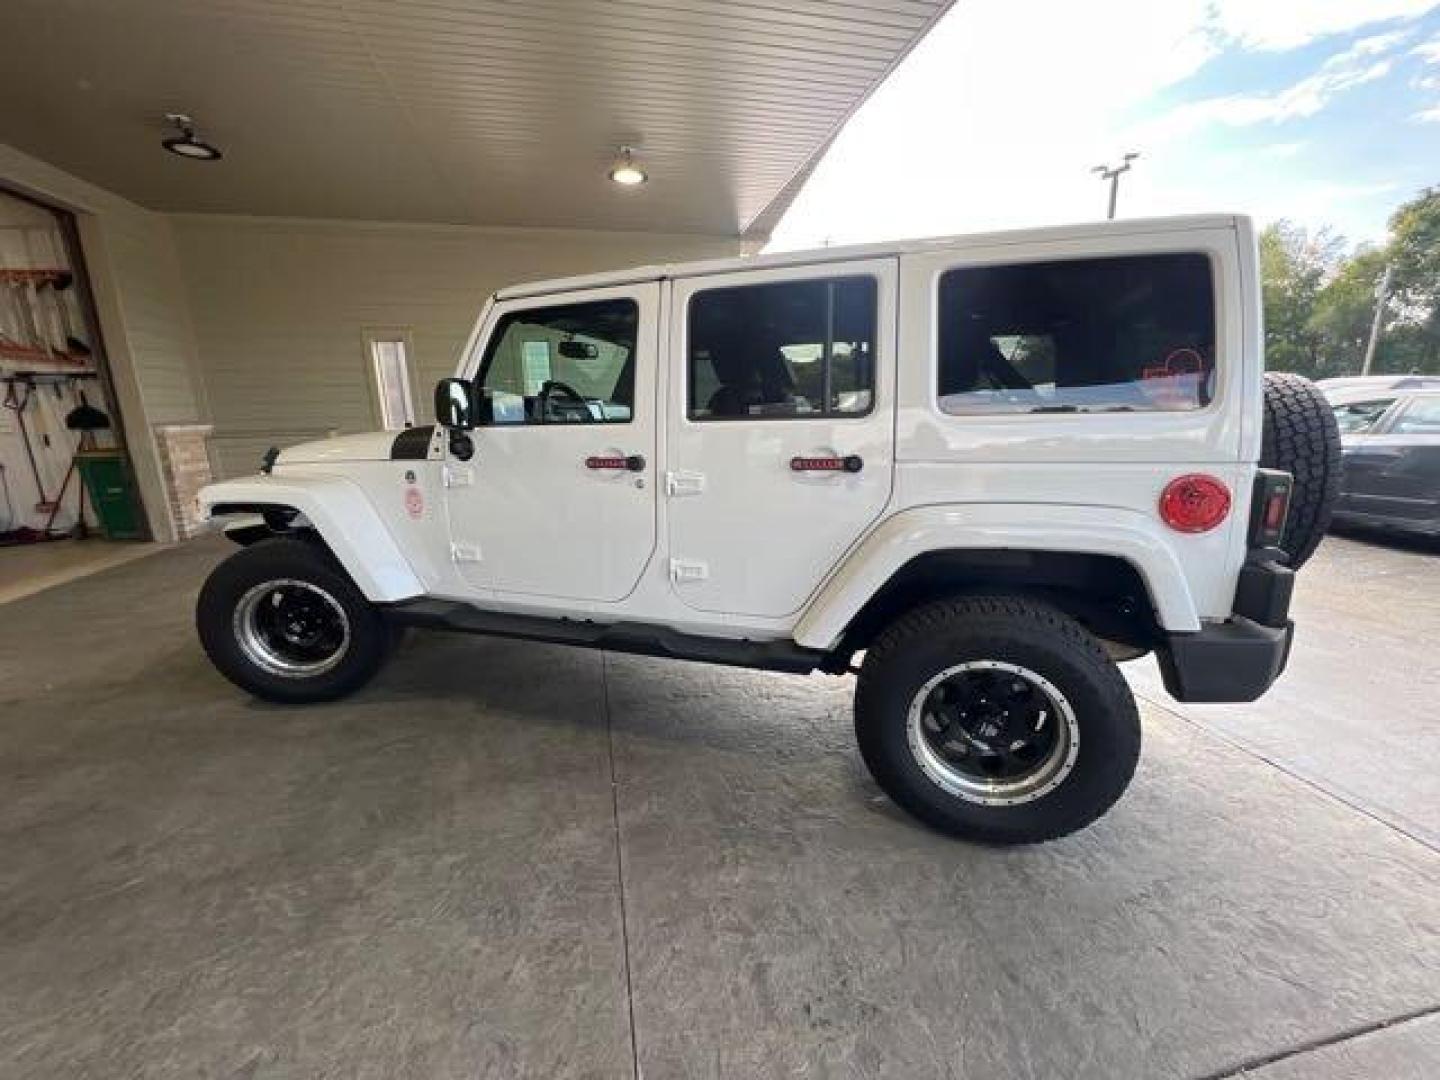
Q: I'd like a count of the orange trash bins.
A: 0